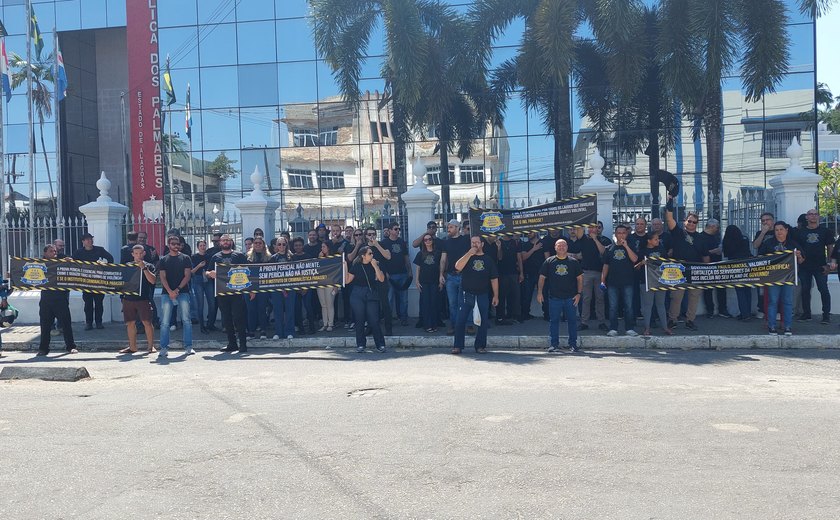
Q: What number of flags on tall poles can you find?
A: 5